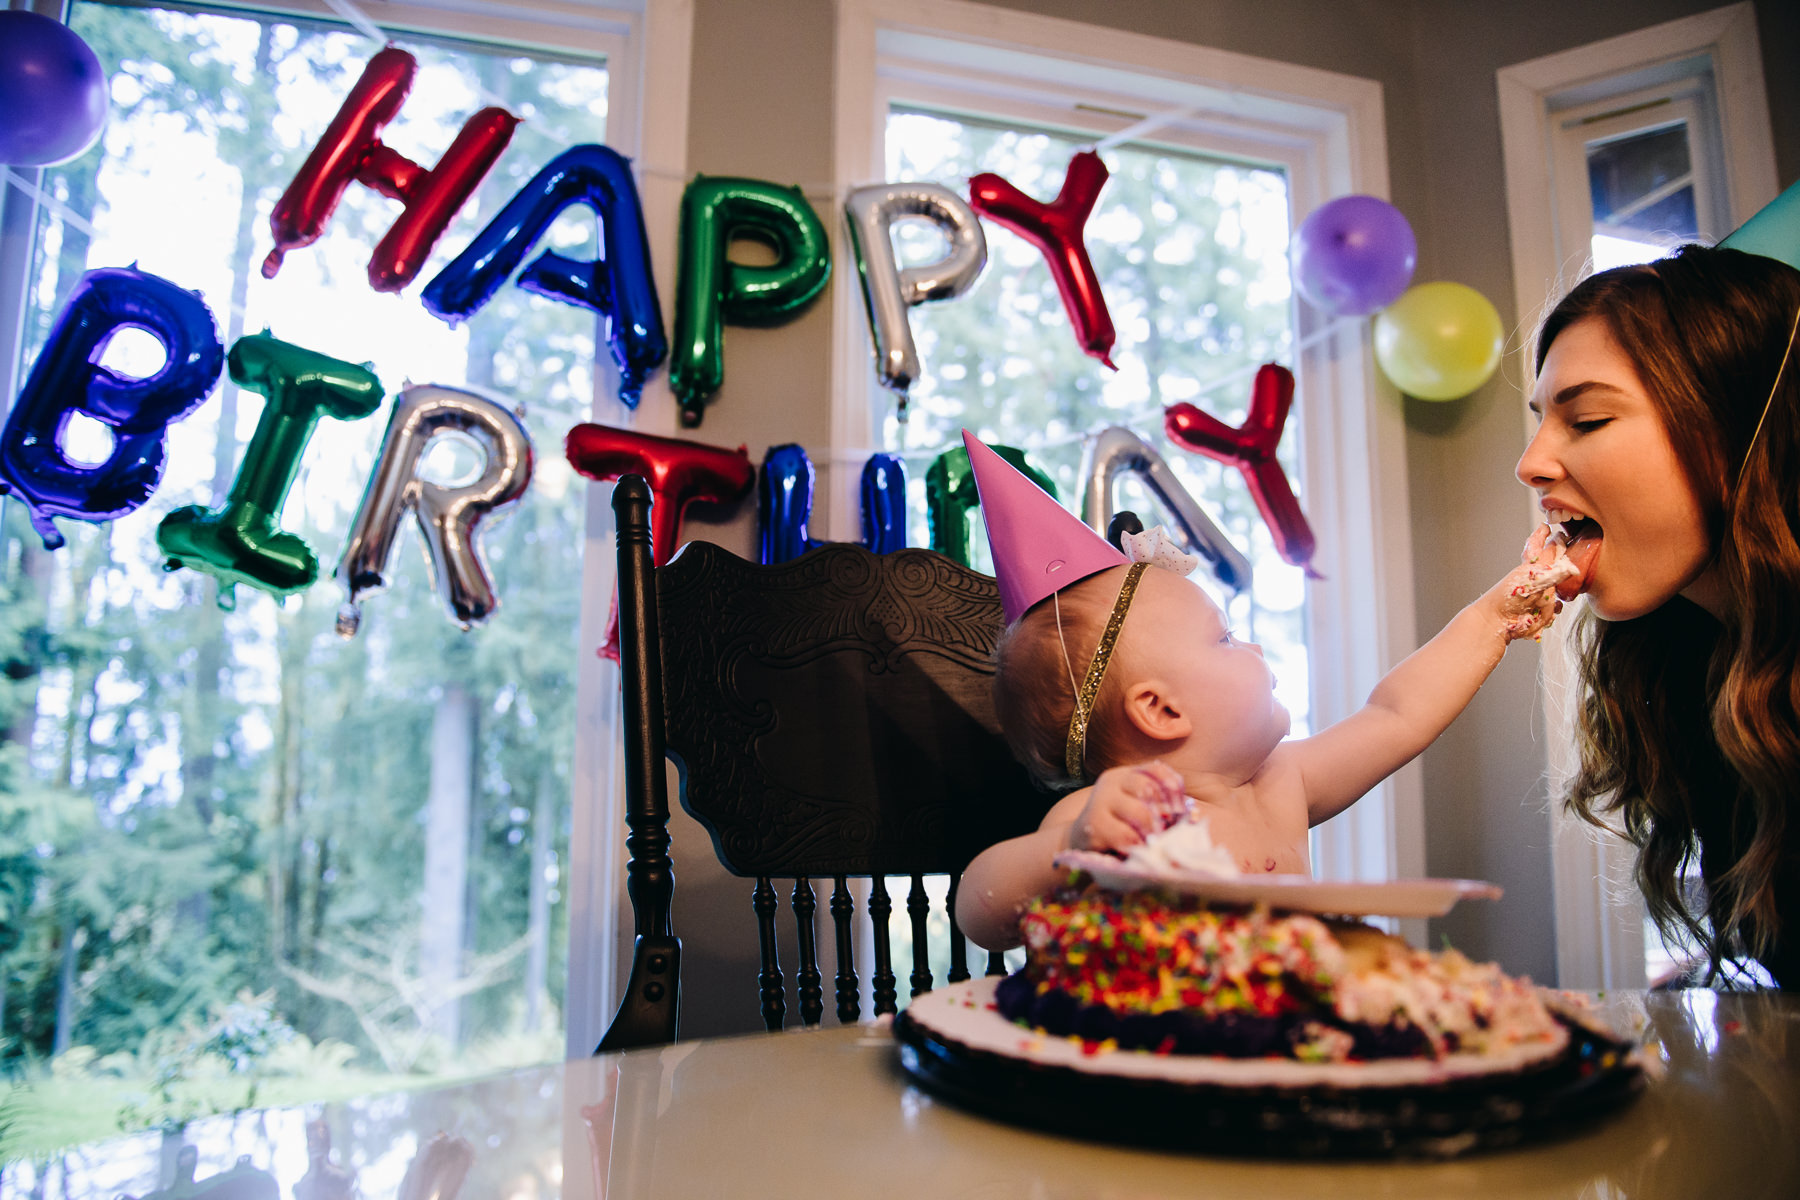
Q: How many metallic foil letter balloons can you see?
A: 13